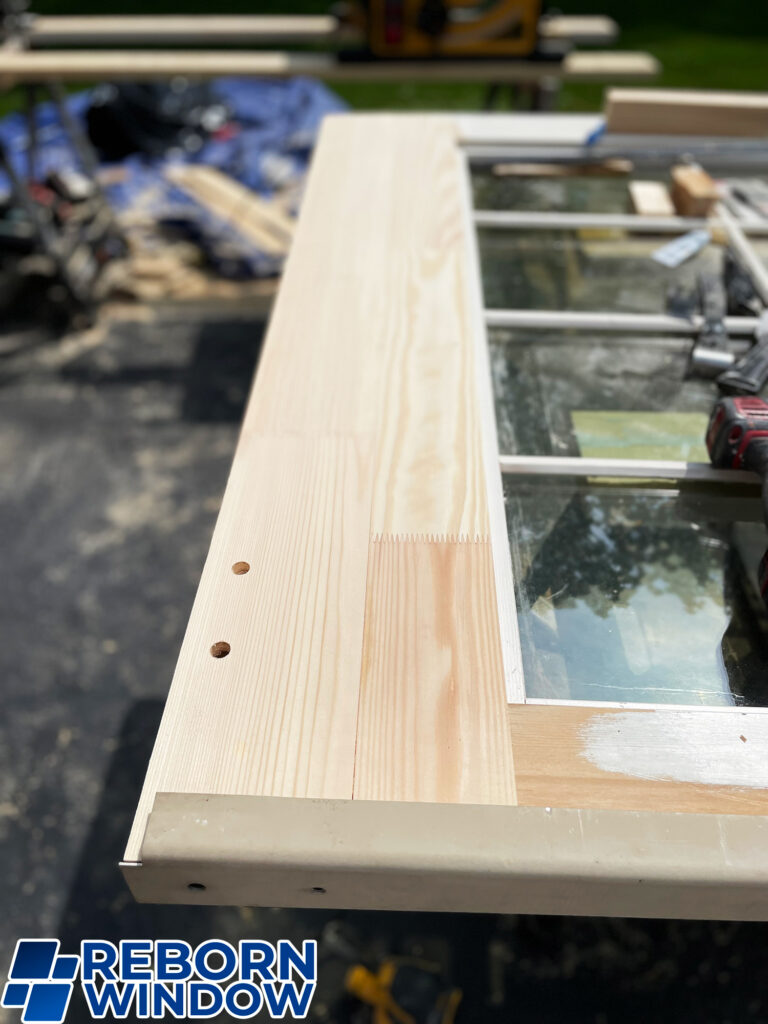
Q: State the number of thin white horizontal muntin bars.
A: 3